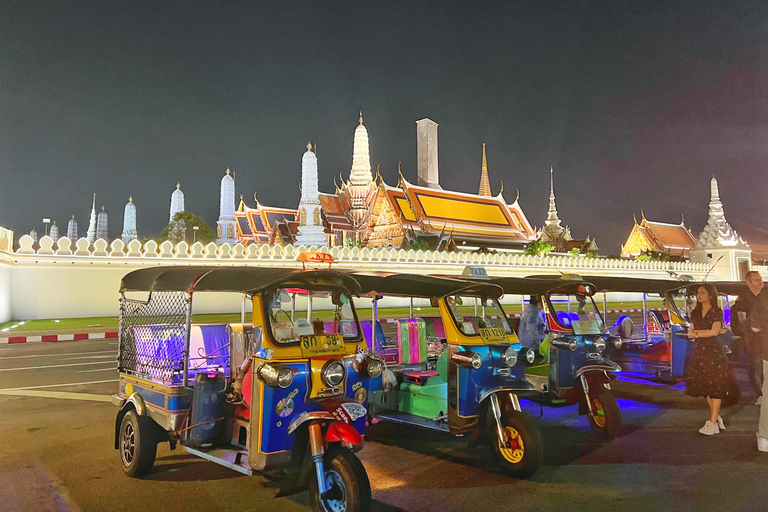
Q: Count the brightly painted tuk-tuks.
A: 4